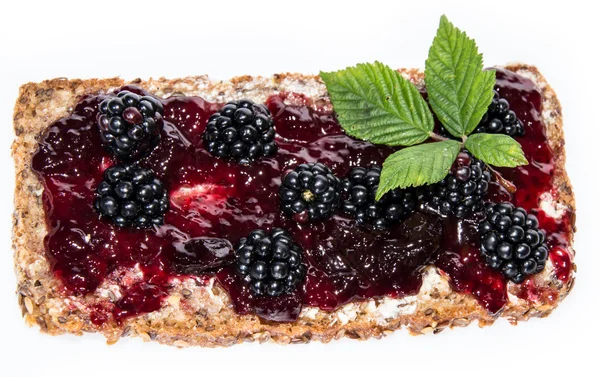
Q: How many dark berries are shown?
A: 9